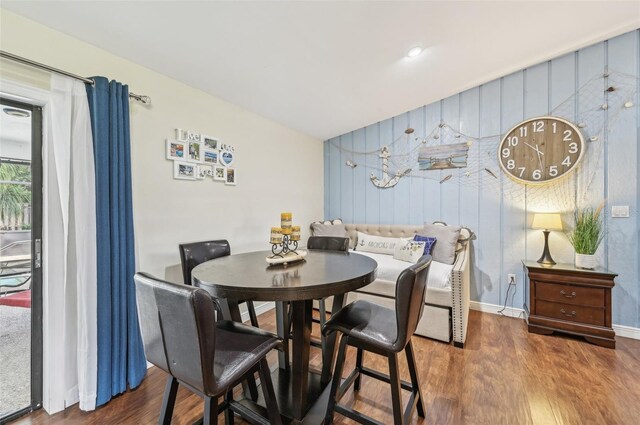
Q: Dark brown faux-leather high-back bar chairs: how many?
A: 4